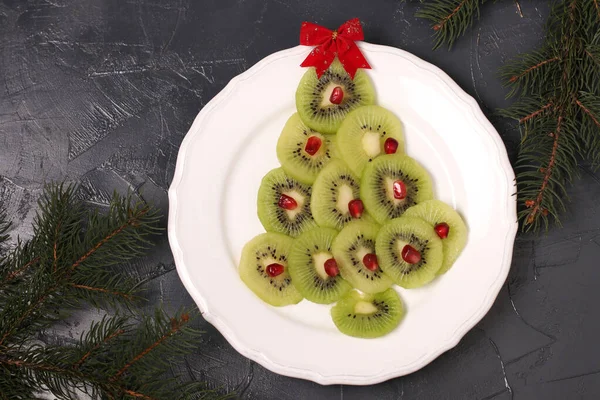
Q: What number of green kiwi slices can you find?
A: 12